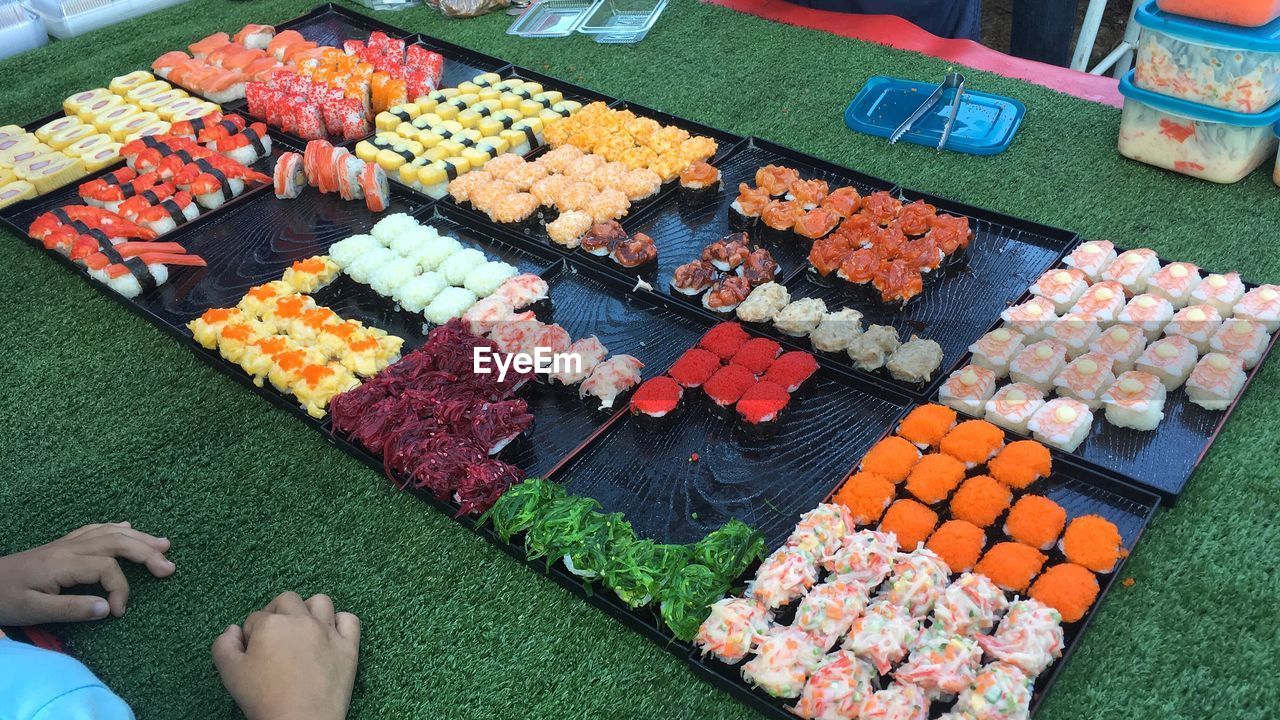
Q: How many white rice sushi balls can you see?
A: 10